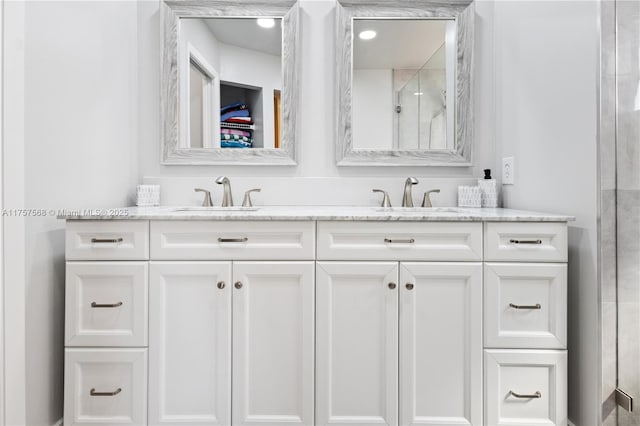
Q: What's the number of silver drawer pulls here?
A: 8